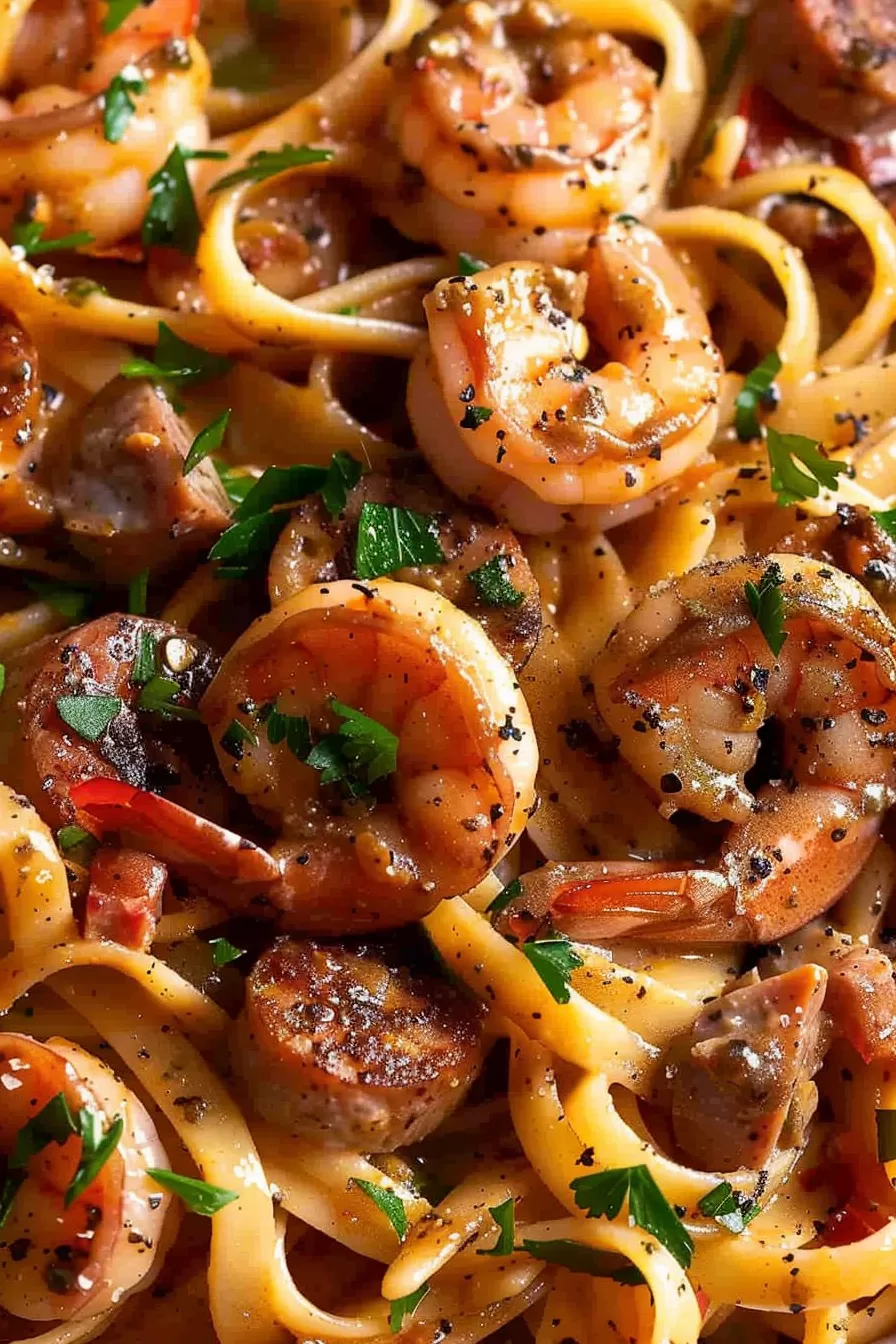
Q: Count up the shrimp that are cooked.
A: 6